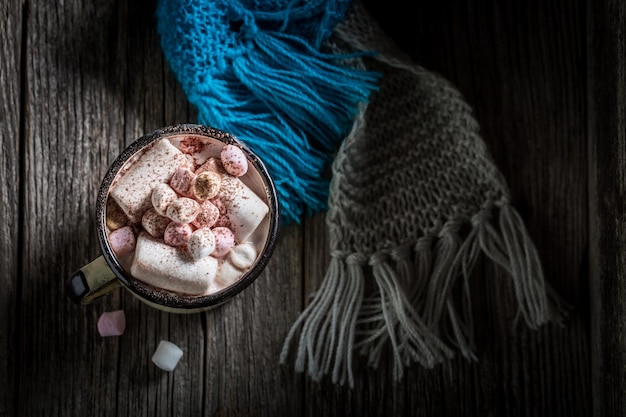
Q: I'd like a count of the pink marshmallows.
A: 7